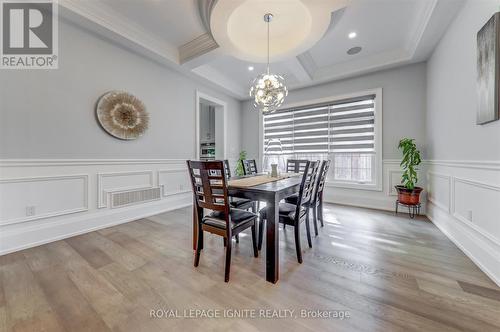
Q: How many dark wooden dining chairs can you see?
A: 6